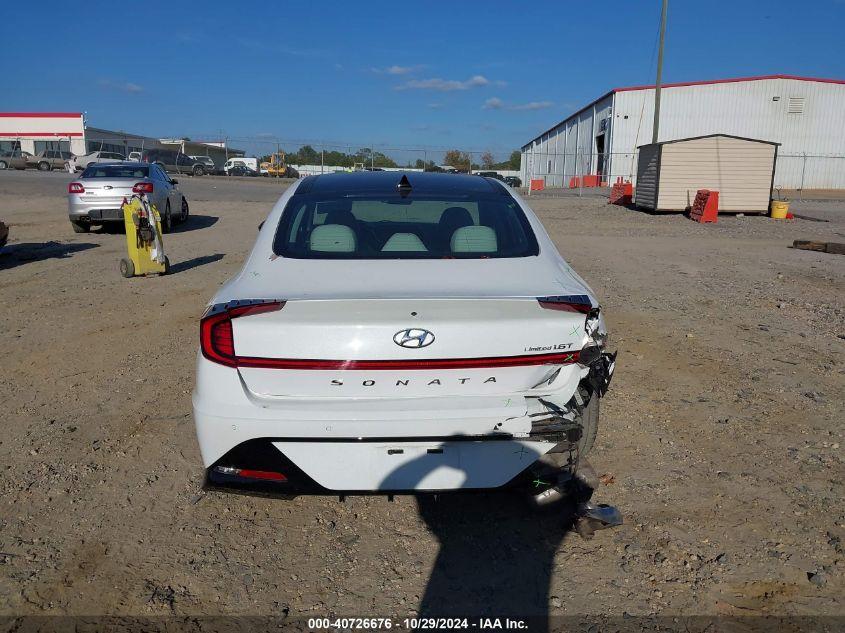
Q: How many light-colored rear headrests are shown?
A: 3